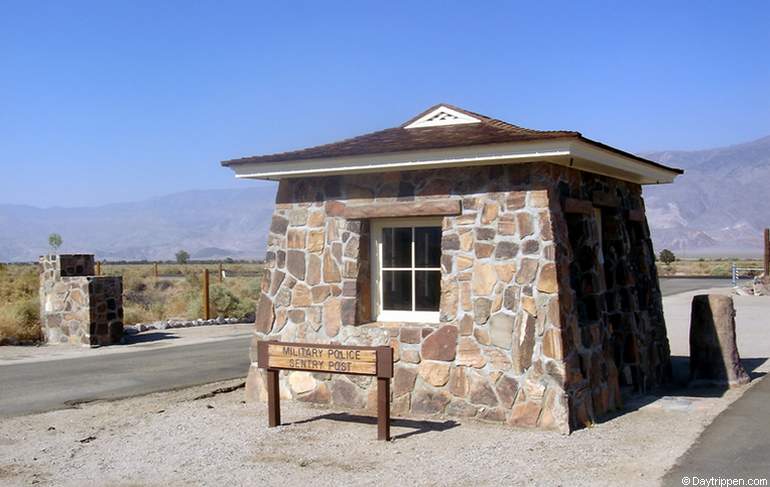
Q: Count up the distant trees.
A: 3